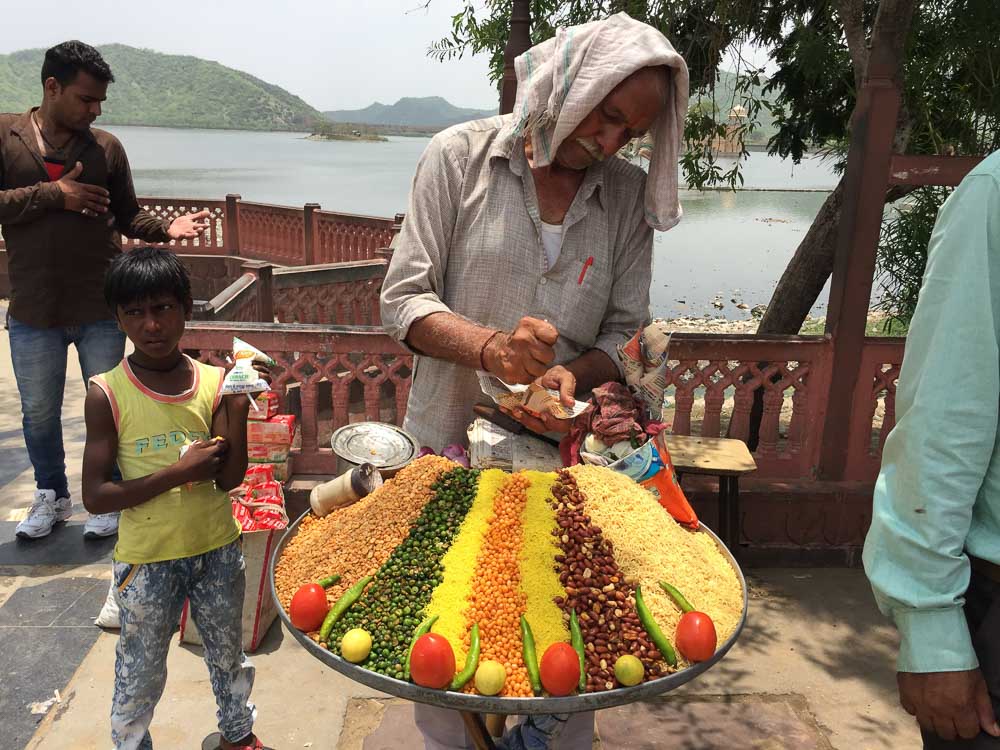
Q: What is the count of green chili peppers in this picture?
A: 8